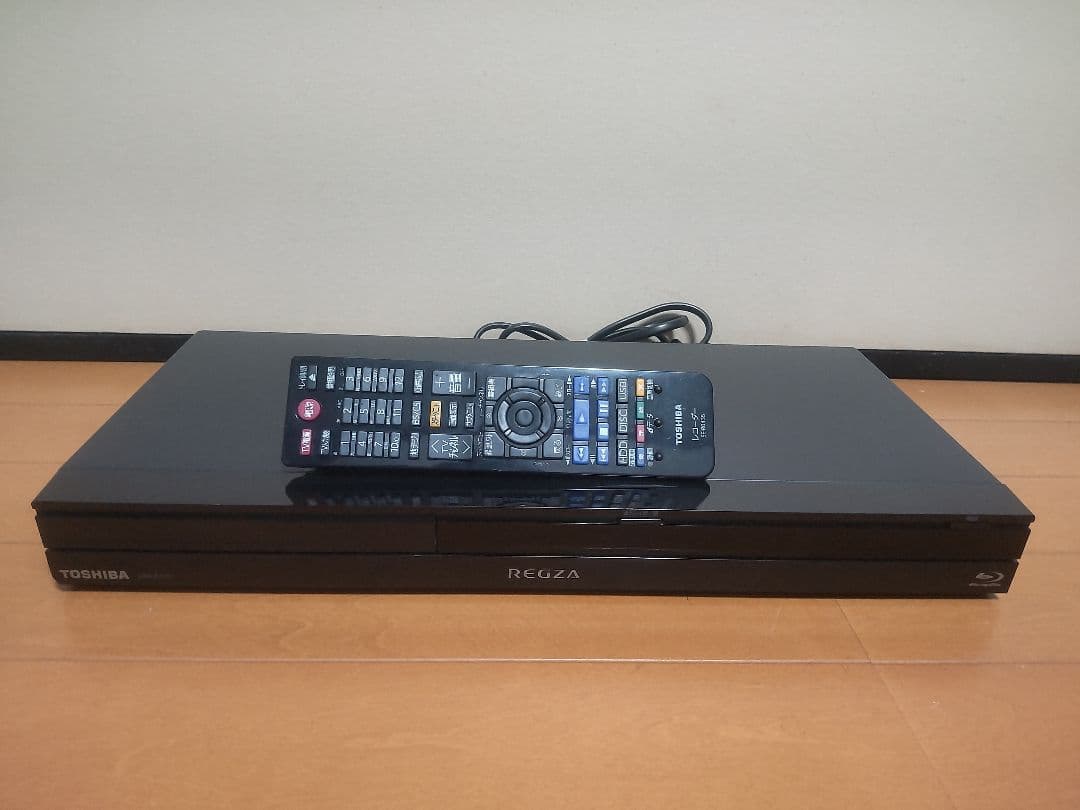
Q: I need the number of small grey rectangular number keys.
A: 12